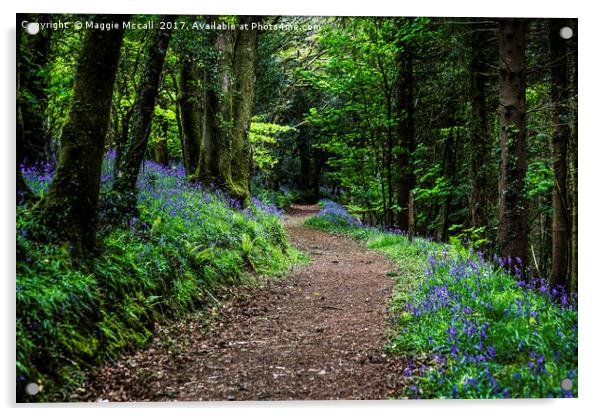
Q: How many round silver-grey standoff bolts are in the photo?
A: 4